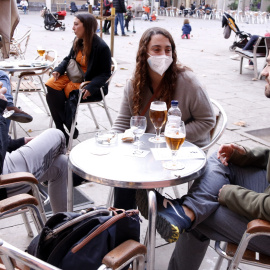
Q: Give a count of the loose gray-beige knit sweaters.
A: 1